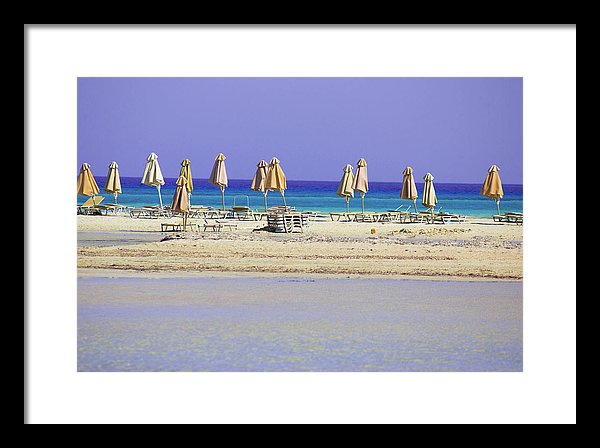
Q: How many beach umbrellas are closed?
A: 13